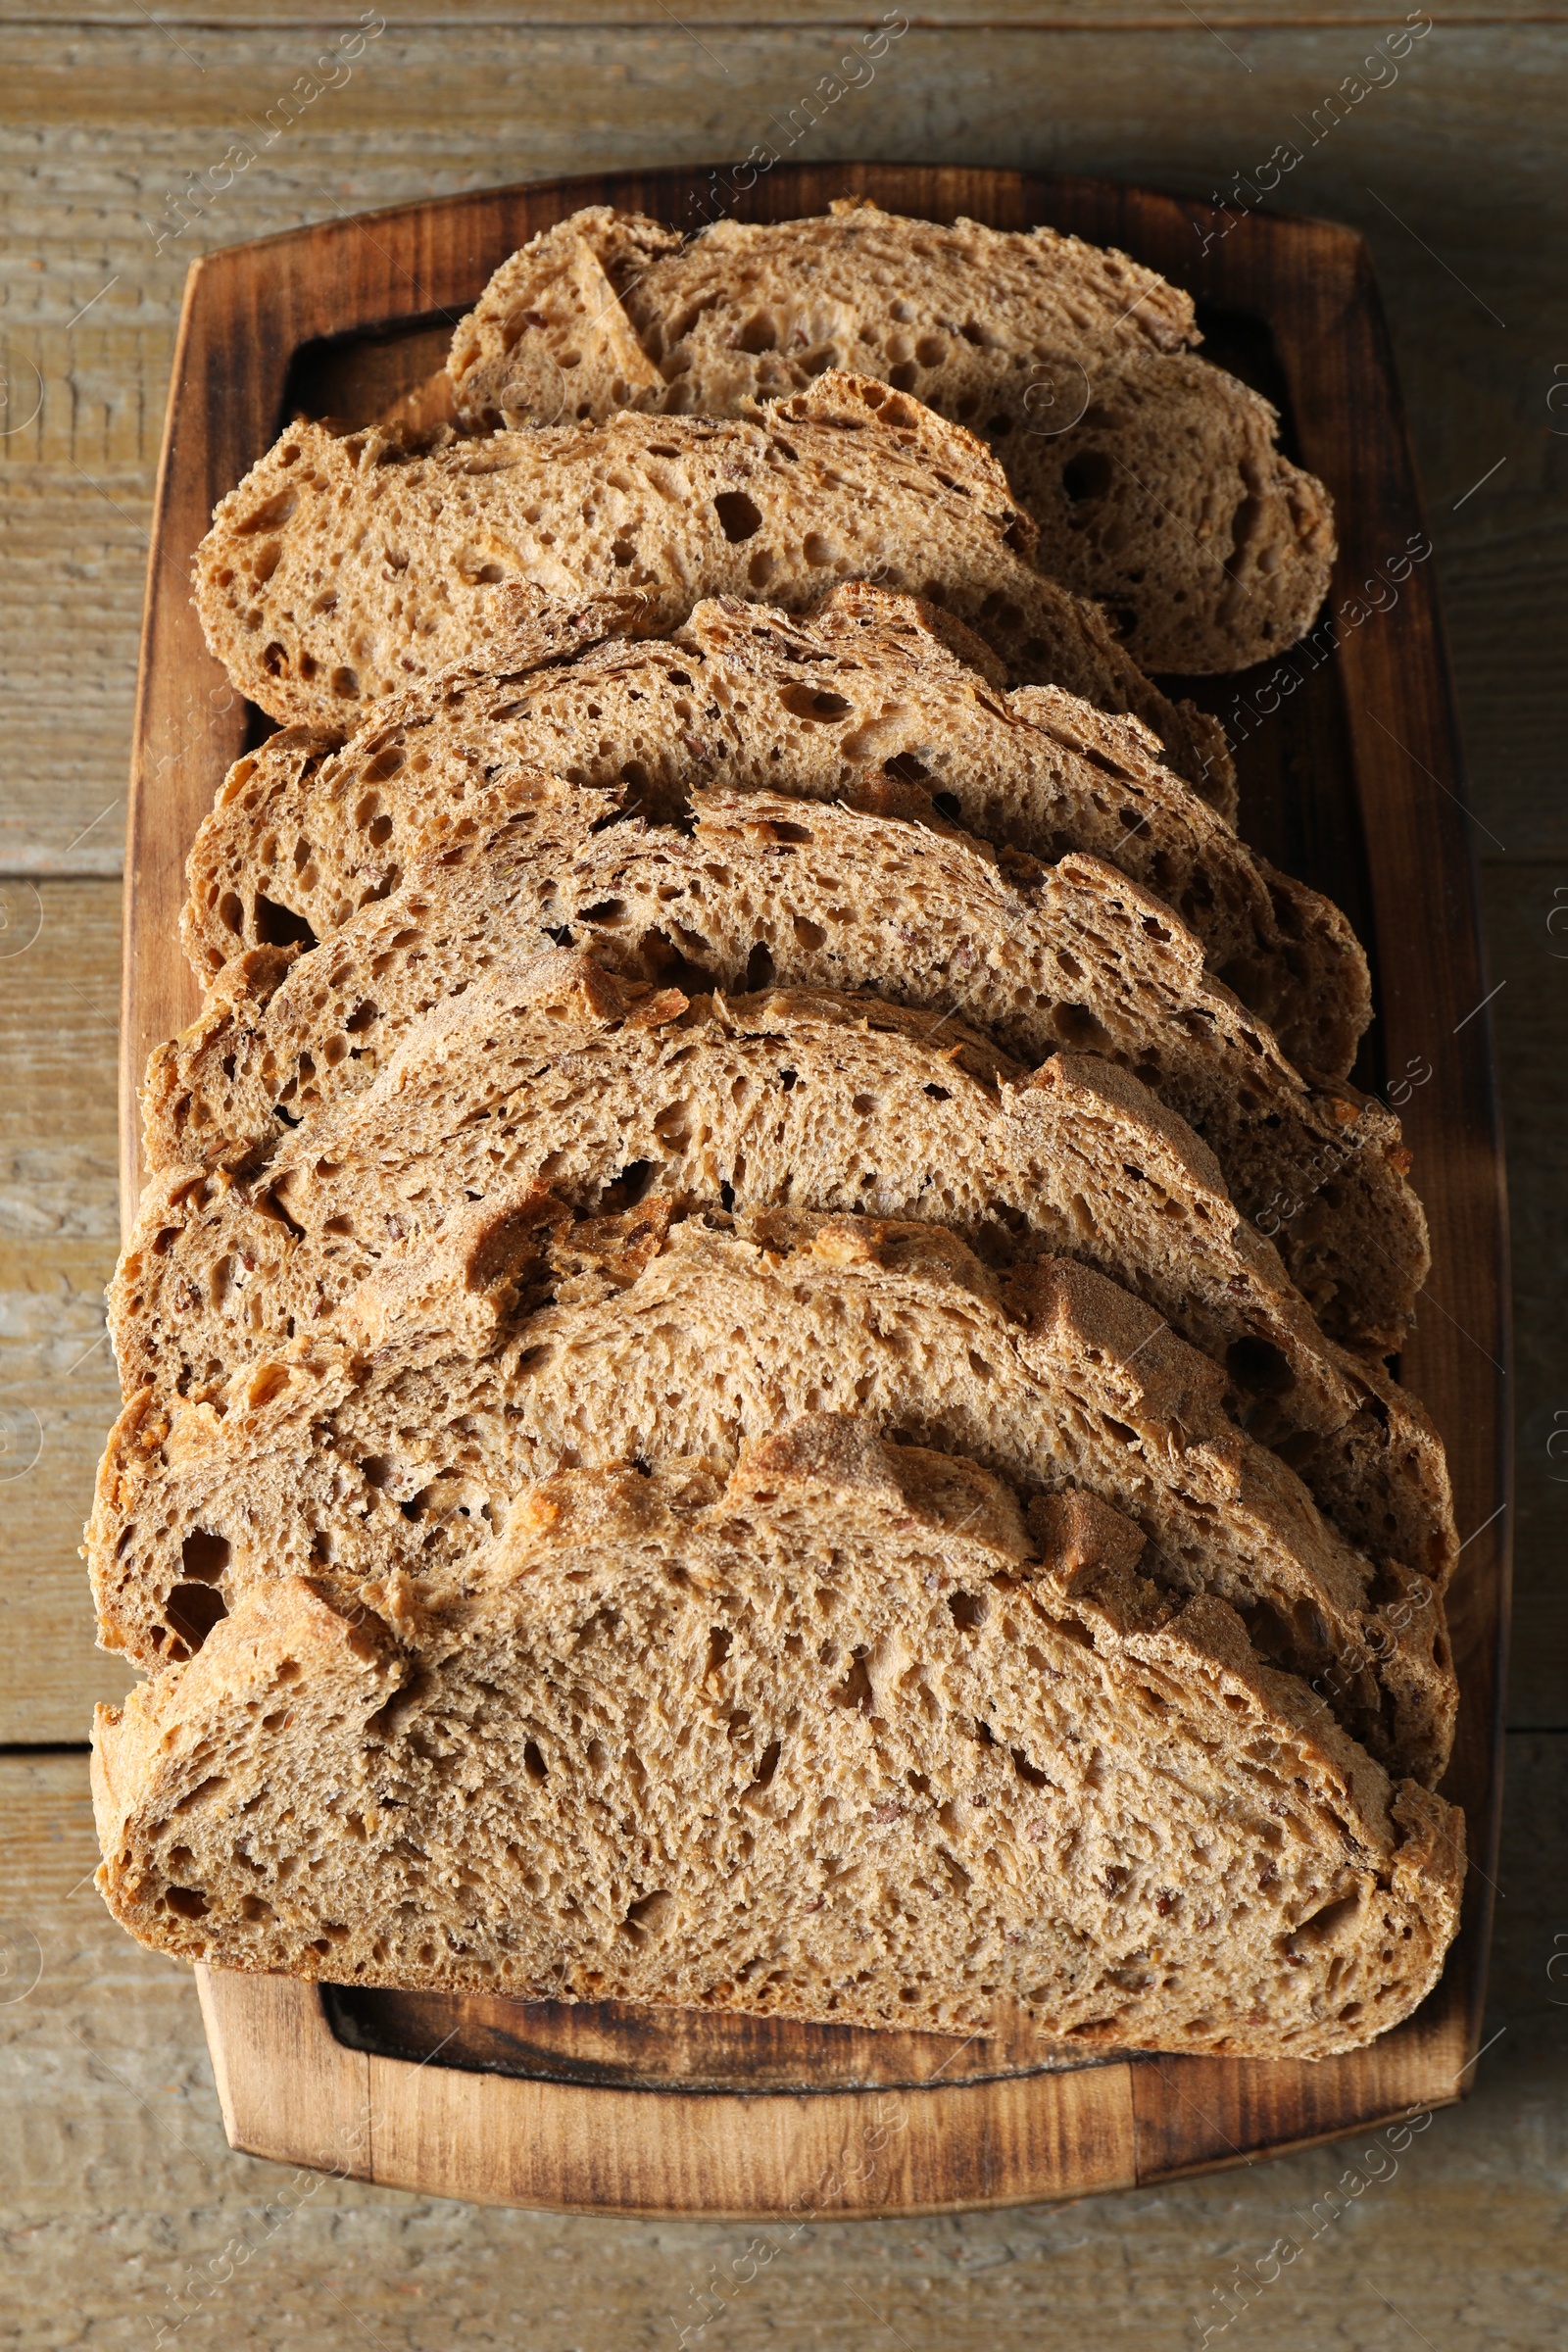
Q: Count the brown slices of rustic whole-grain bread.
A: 7